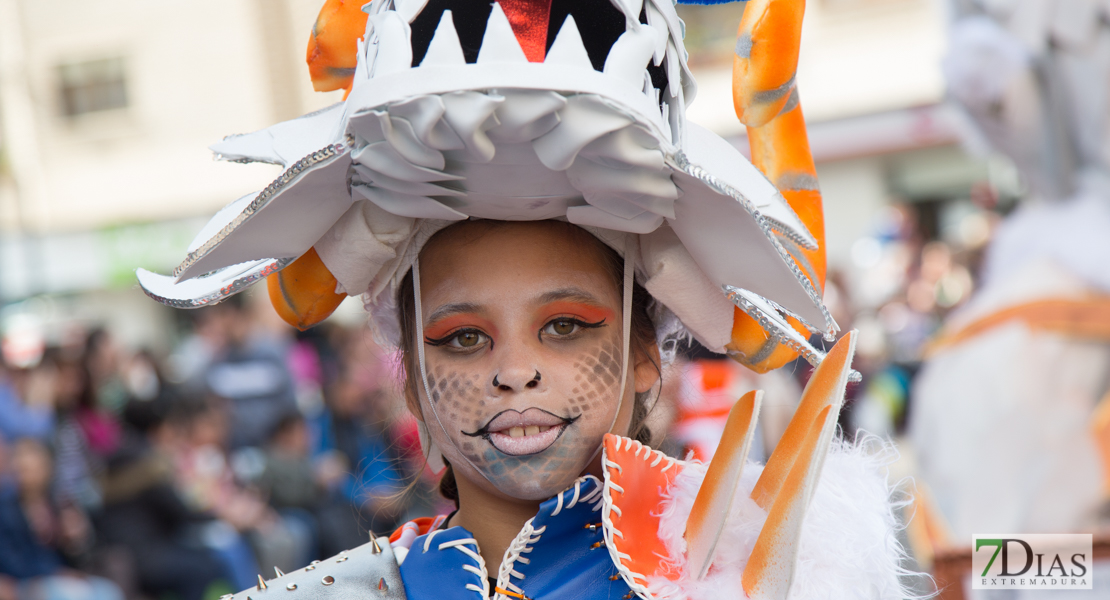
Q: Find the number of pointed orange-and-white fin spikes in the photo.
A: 3